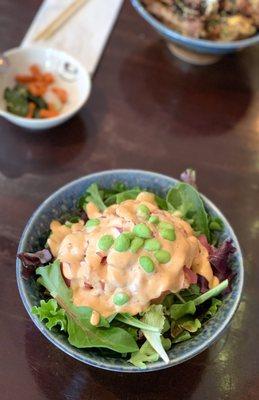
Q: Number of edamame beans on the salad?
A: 14